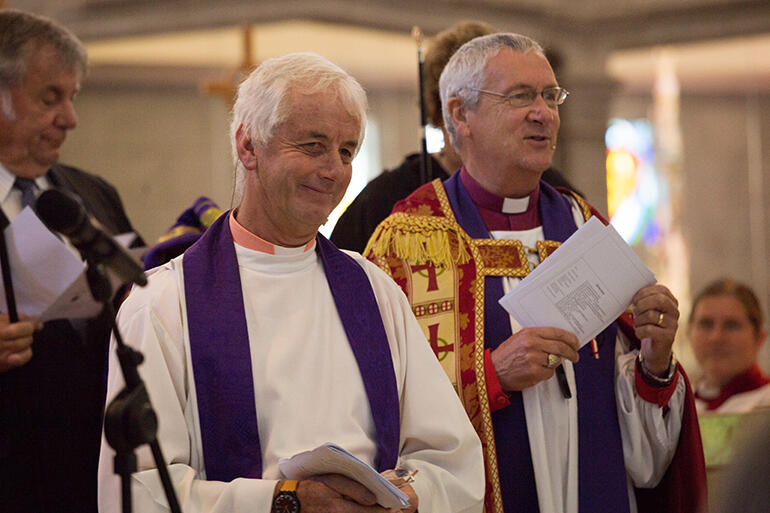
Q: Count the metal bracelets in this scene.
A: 1